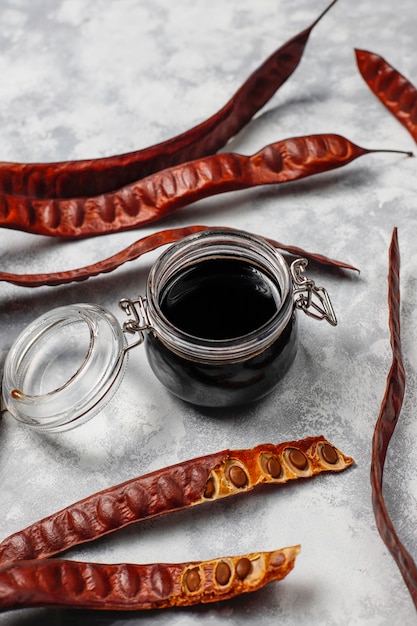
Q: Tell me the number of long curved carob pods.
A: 7